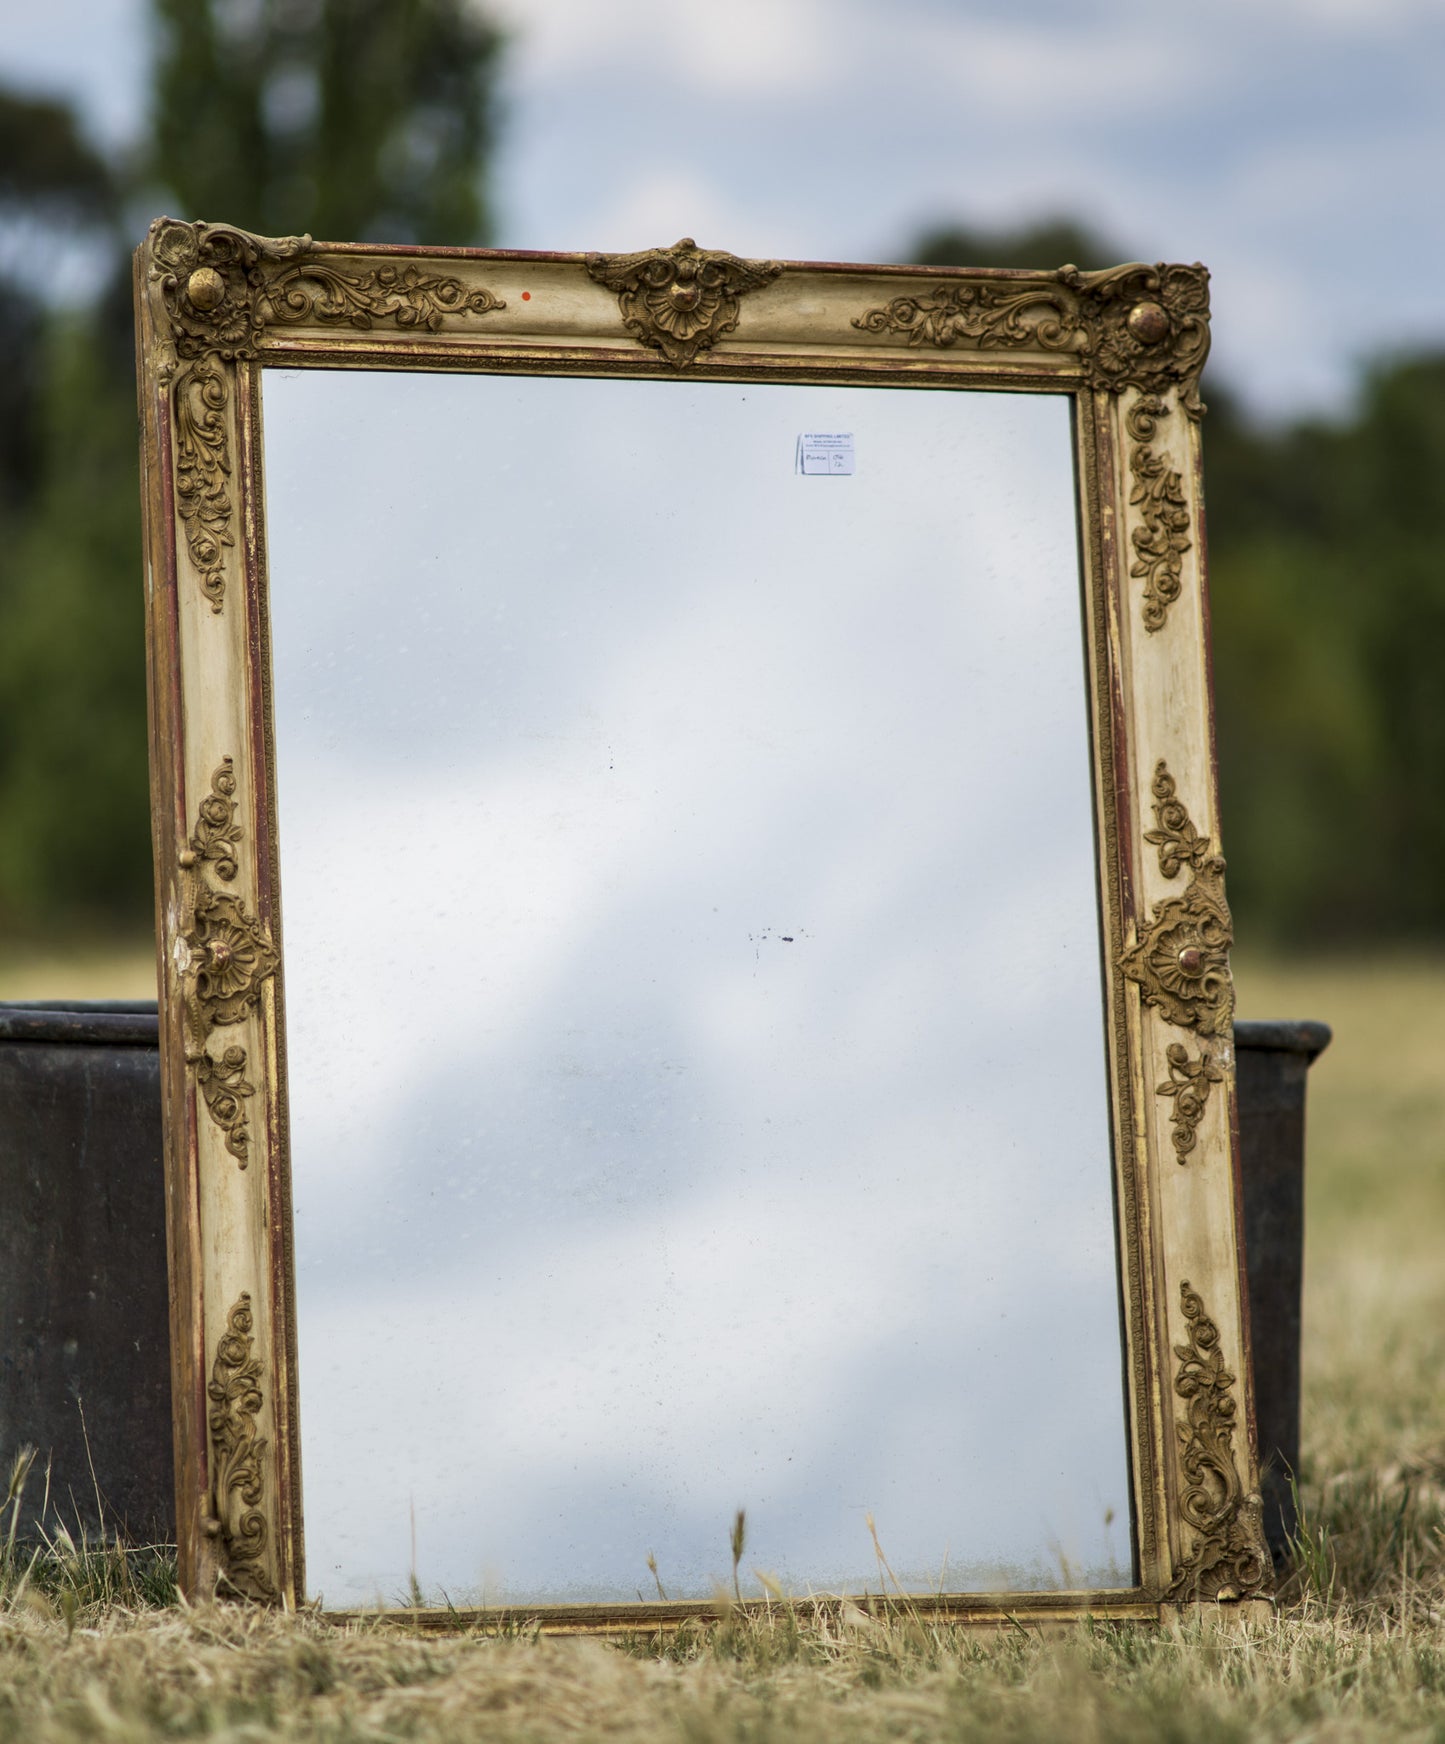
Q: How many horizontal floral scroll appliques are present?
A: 2